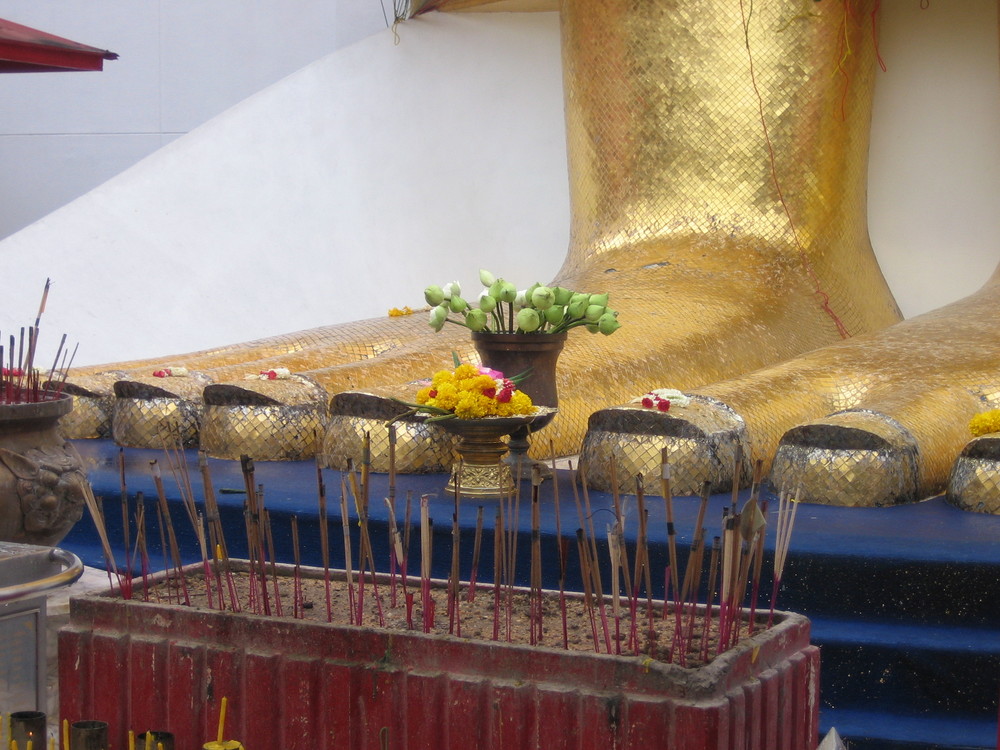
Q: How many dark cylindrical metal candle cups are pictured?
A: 3